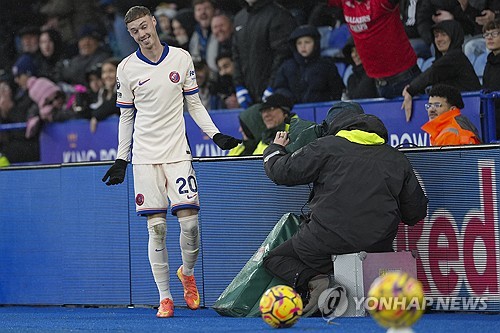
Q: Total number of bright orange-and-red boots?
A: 2